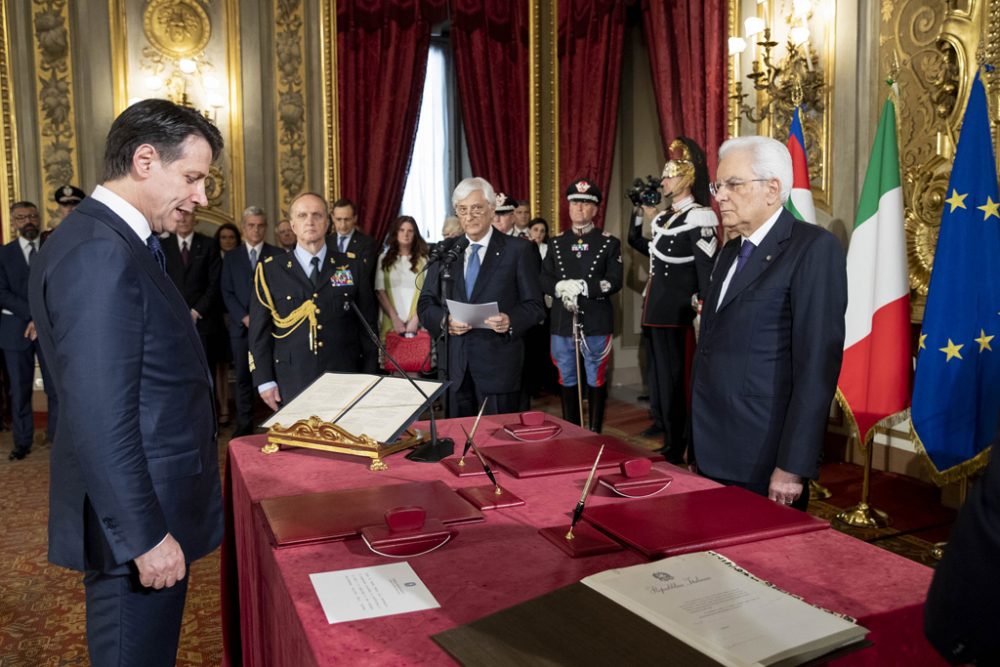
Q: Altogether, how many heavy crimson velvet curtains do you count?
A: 4